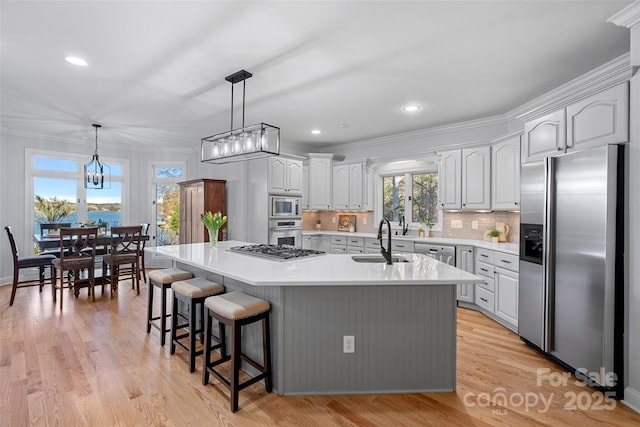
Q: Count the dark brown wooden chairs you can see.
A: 6